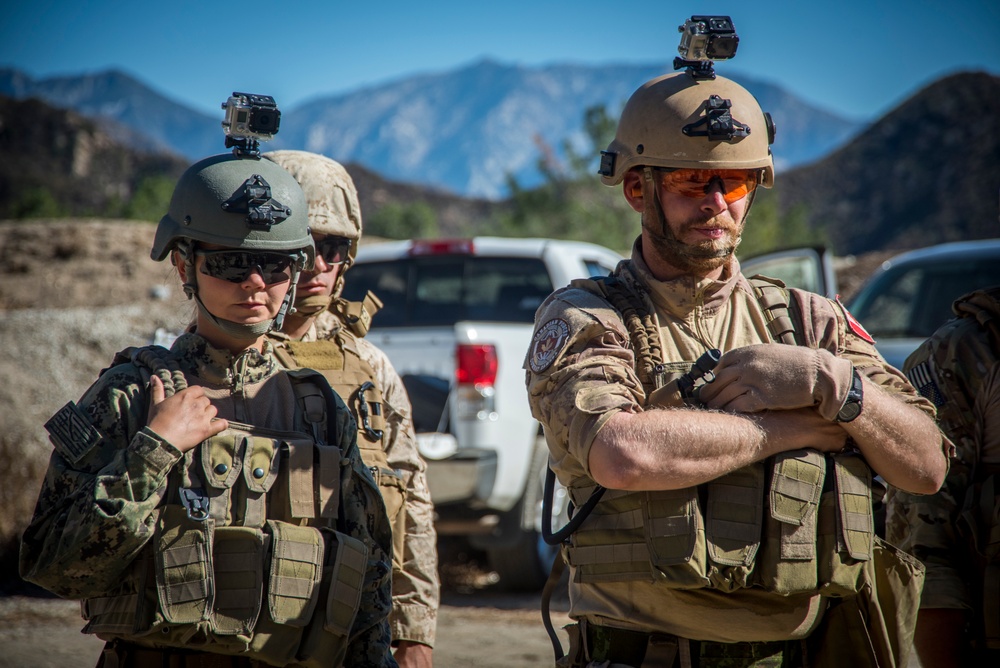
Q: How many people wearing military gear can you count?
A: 4